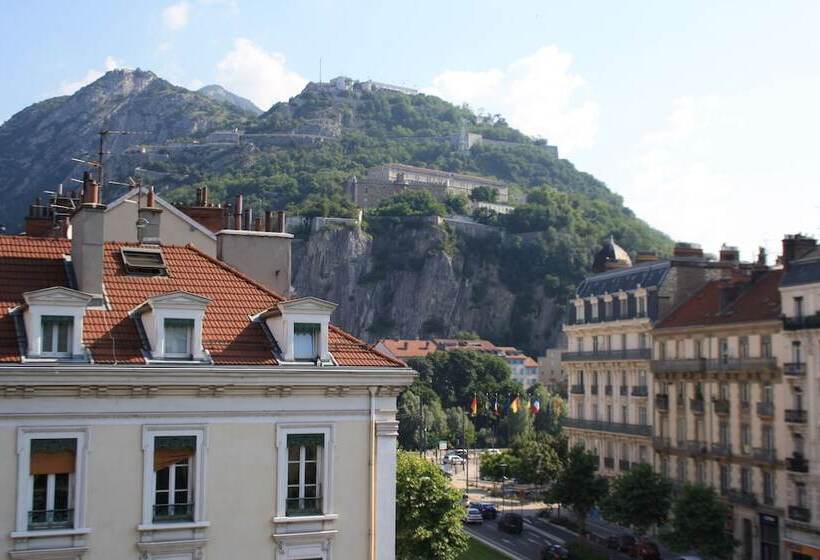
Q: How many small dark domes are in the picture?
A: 1